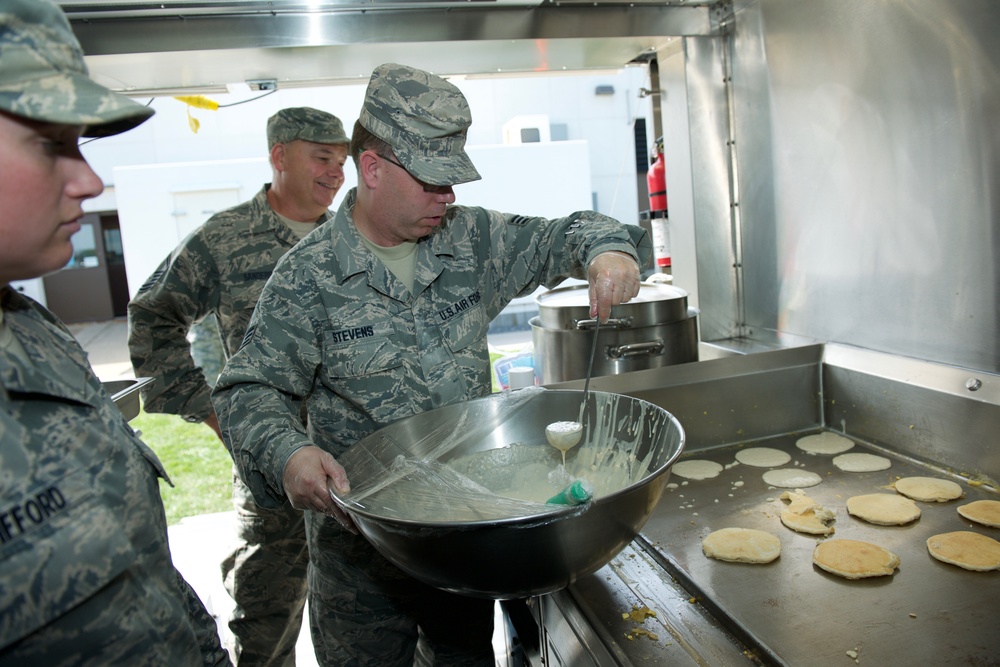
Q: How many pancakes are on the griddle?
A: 12